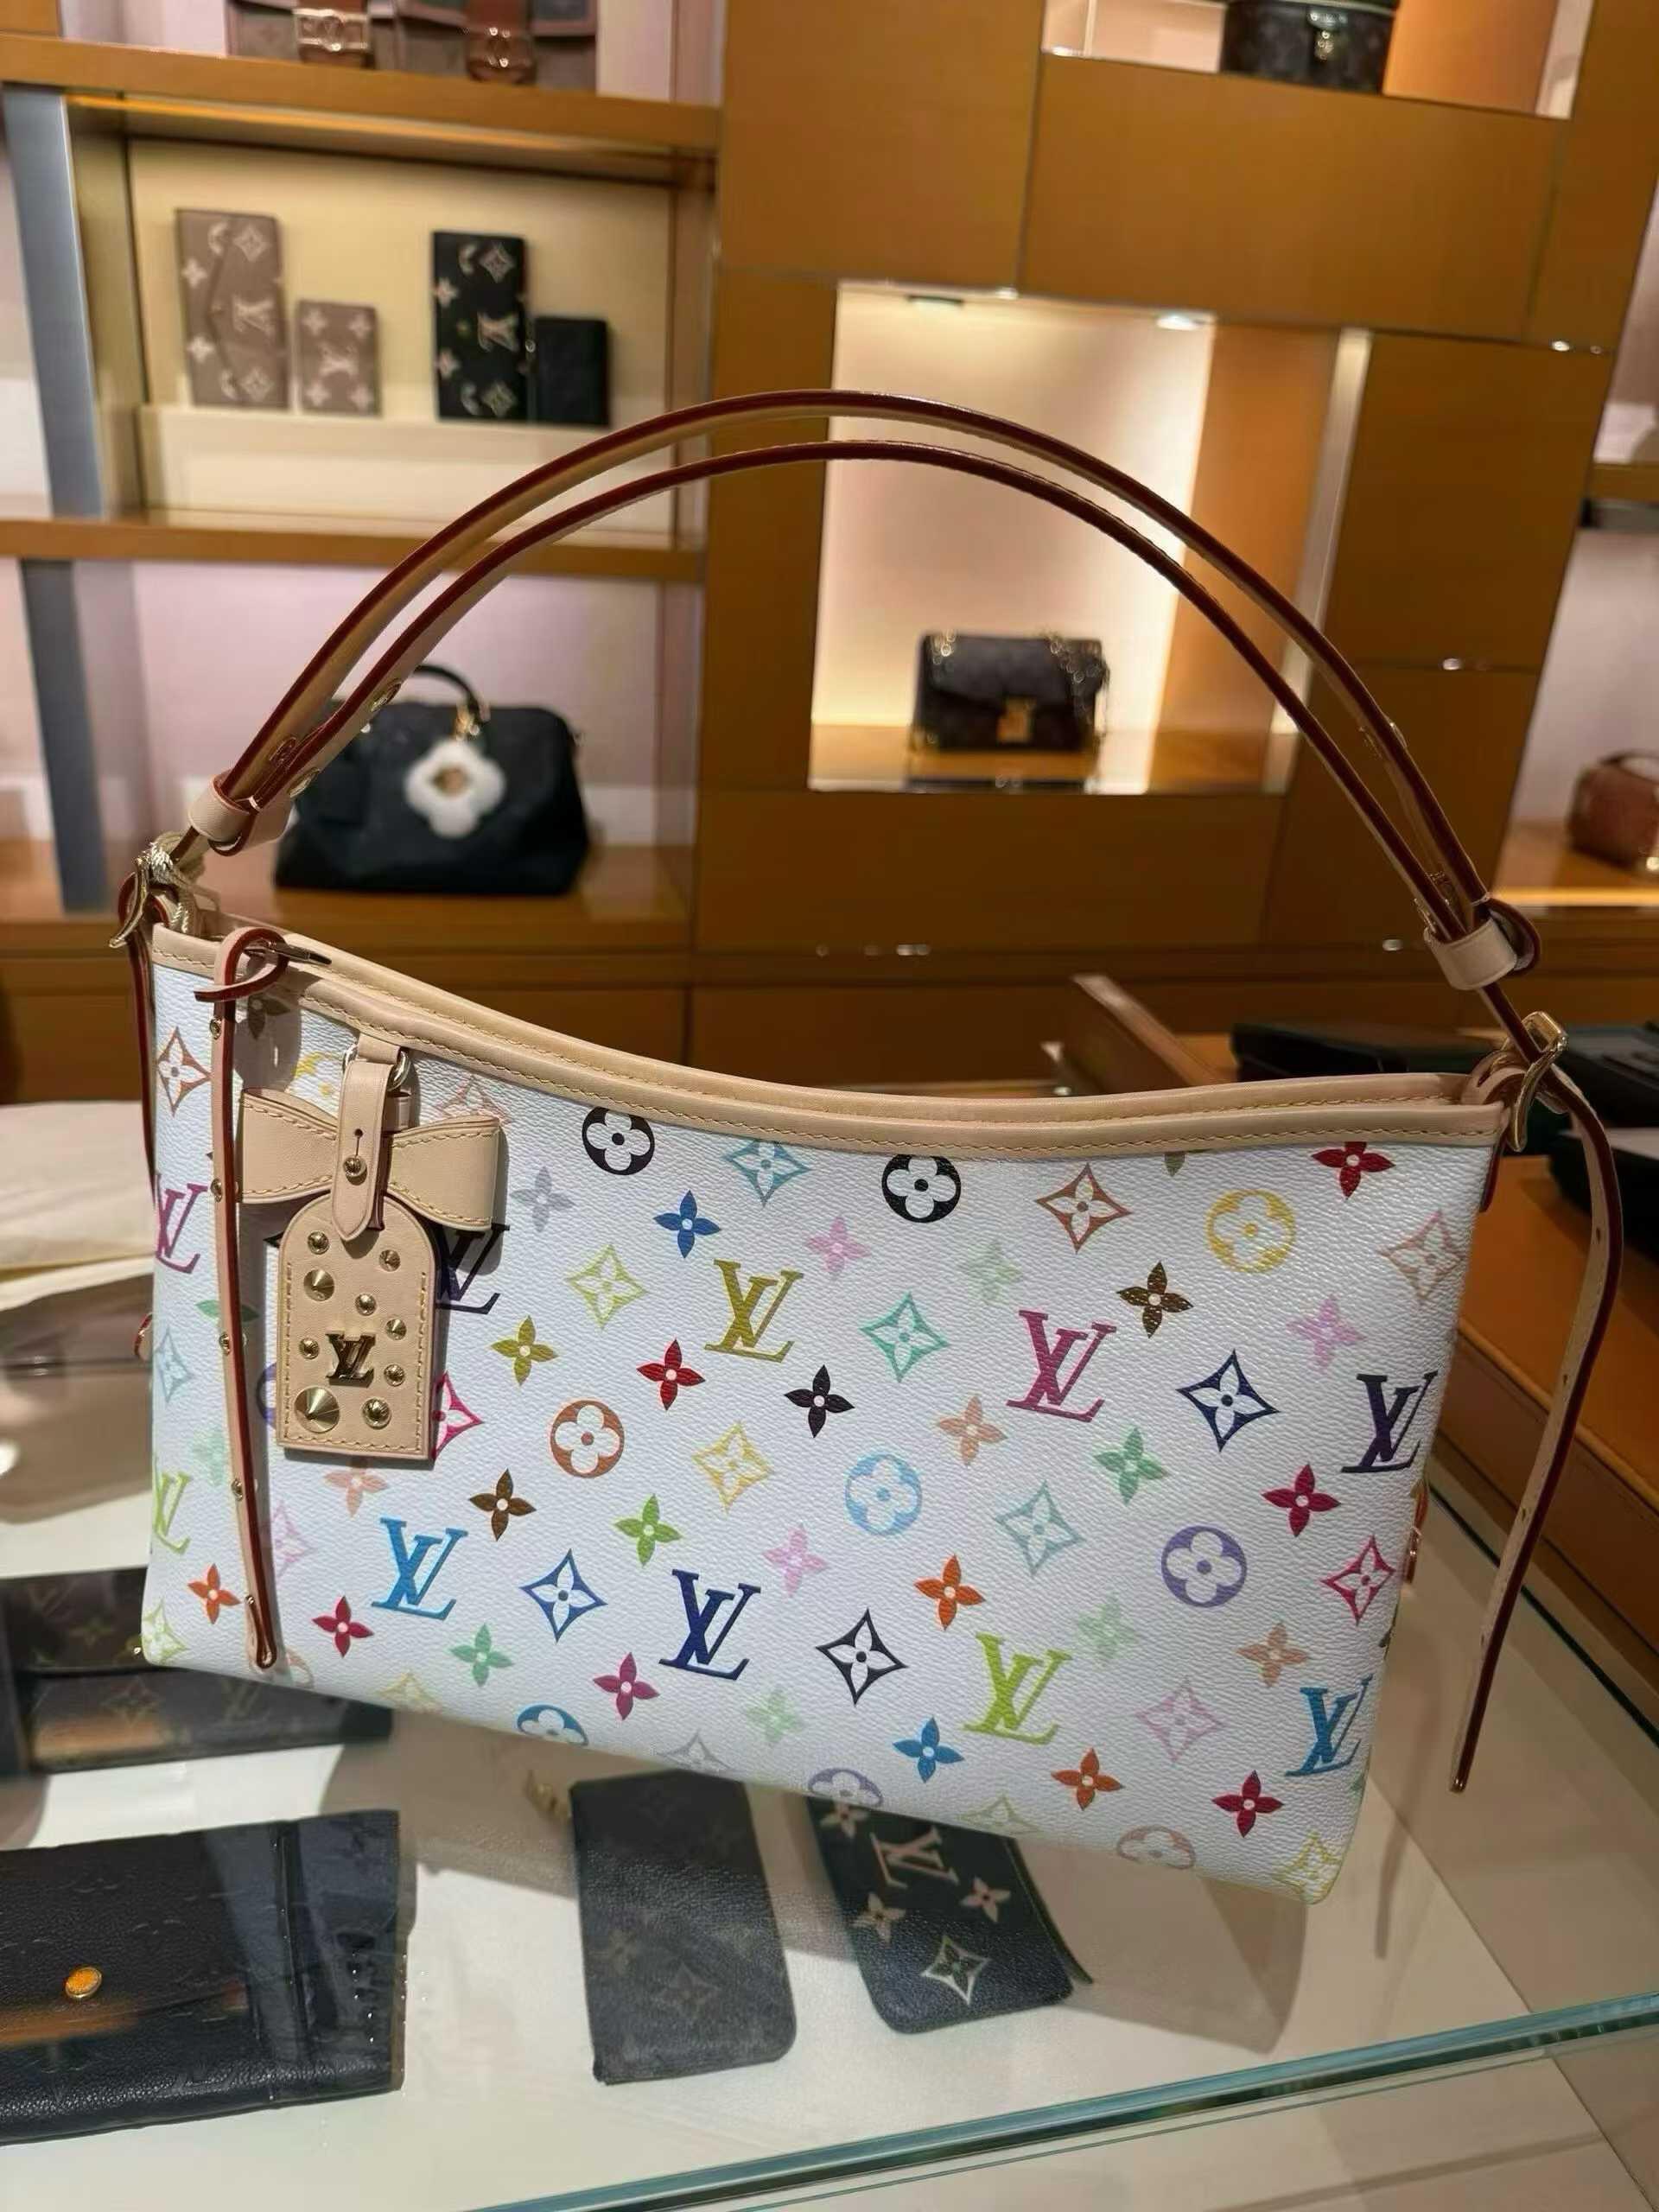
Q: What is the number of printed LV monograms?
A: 10